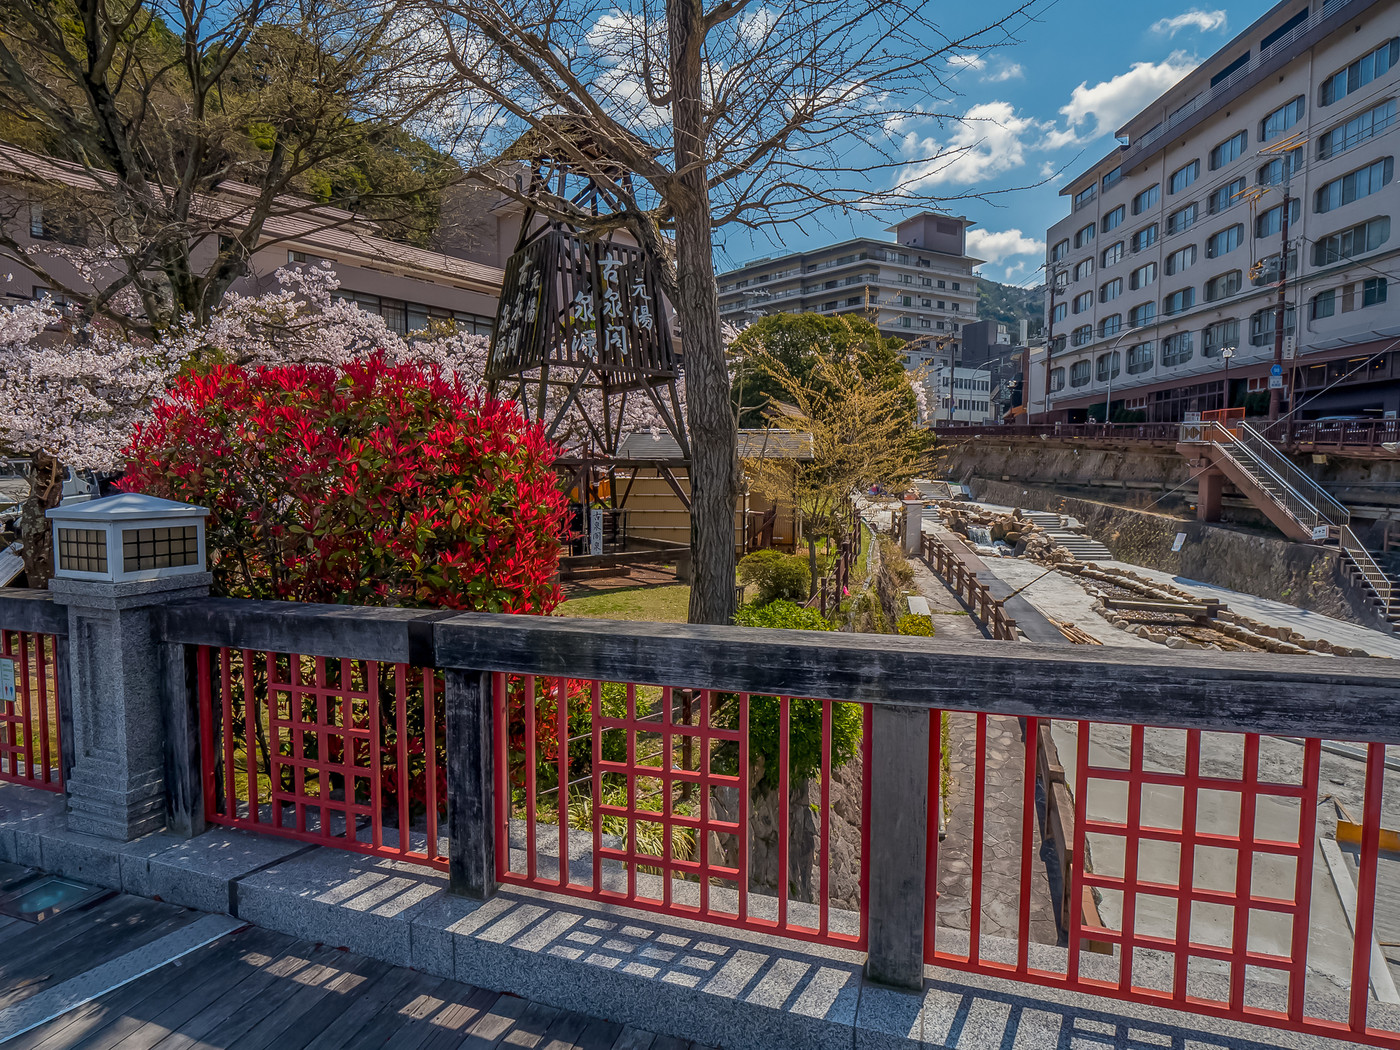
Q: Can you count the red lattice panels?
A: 4